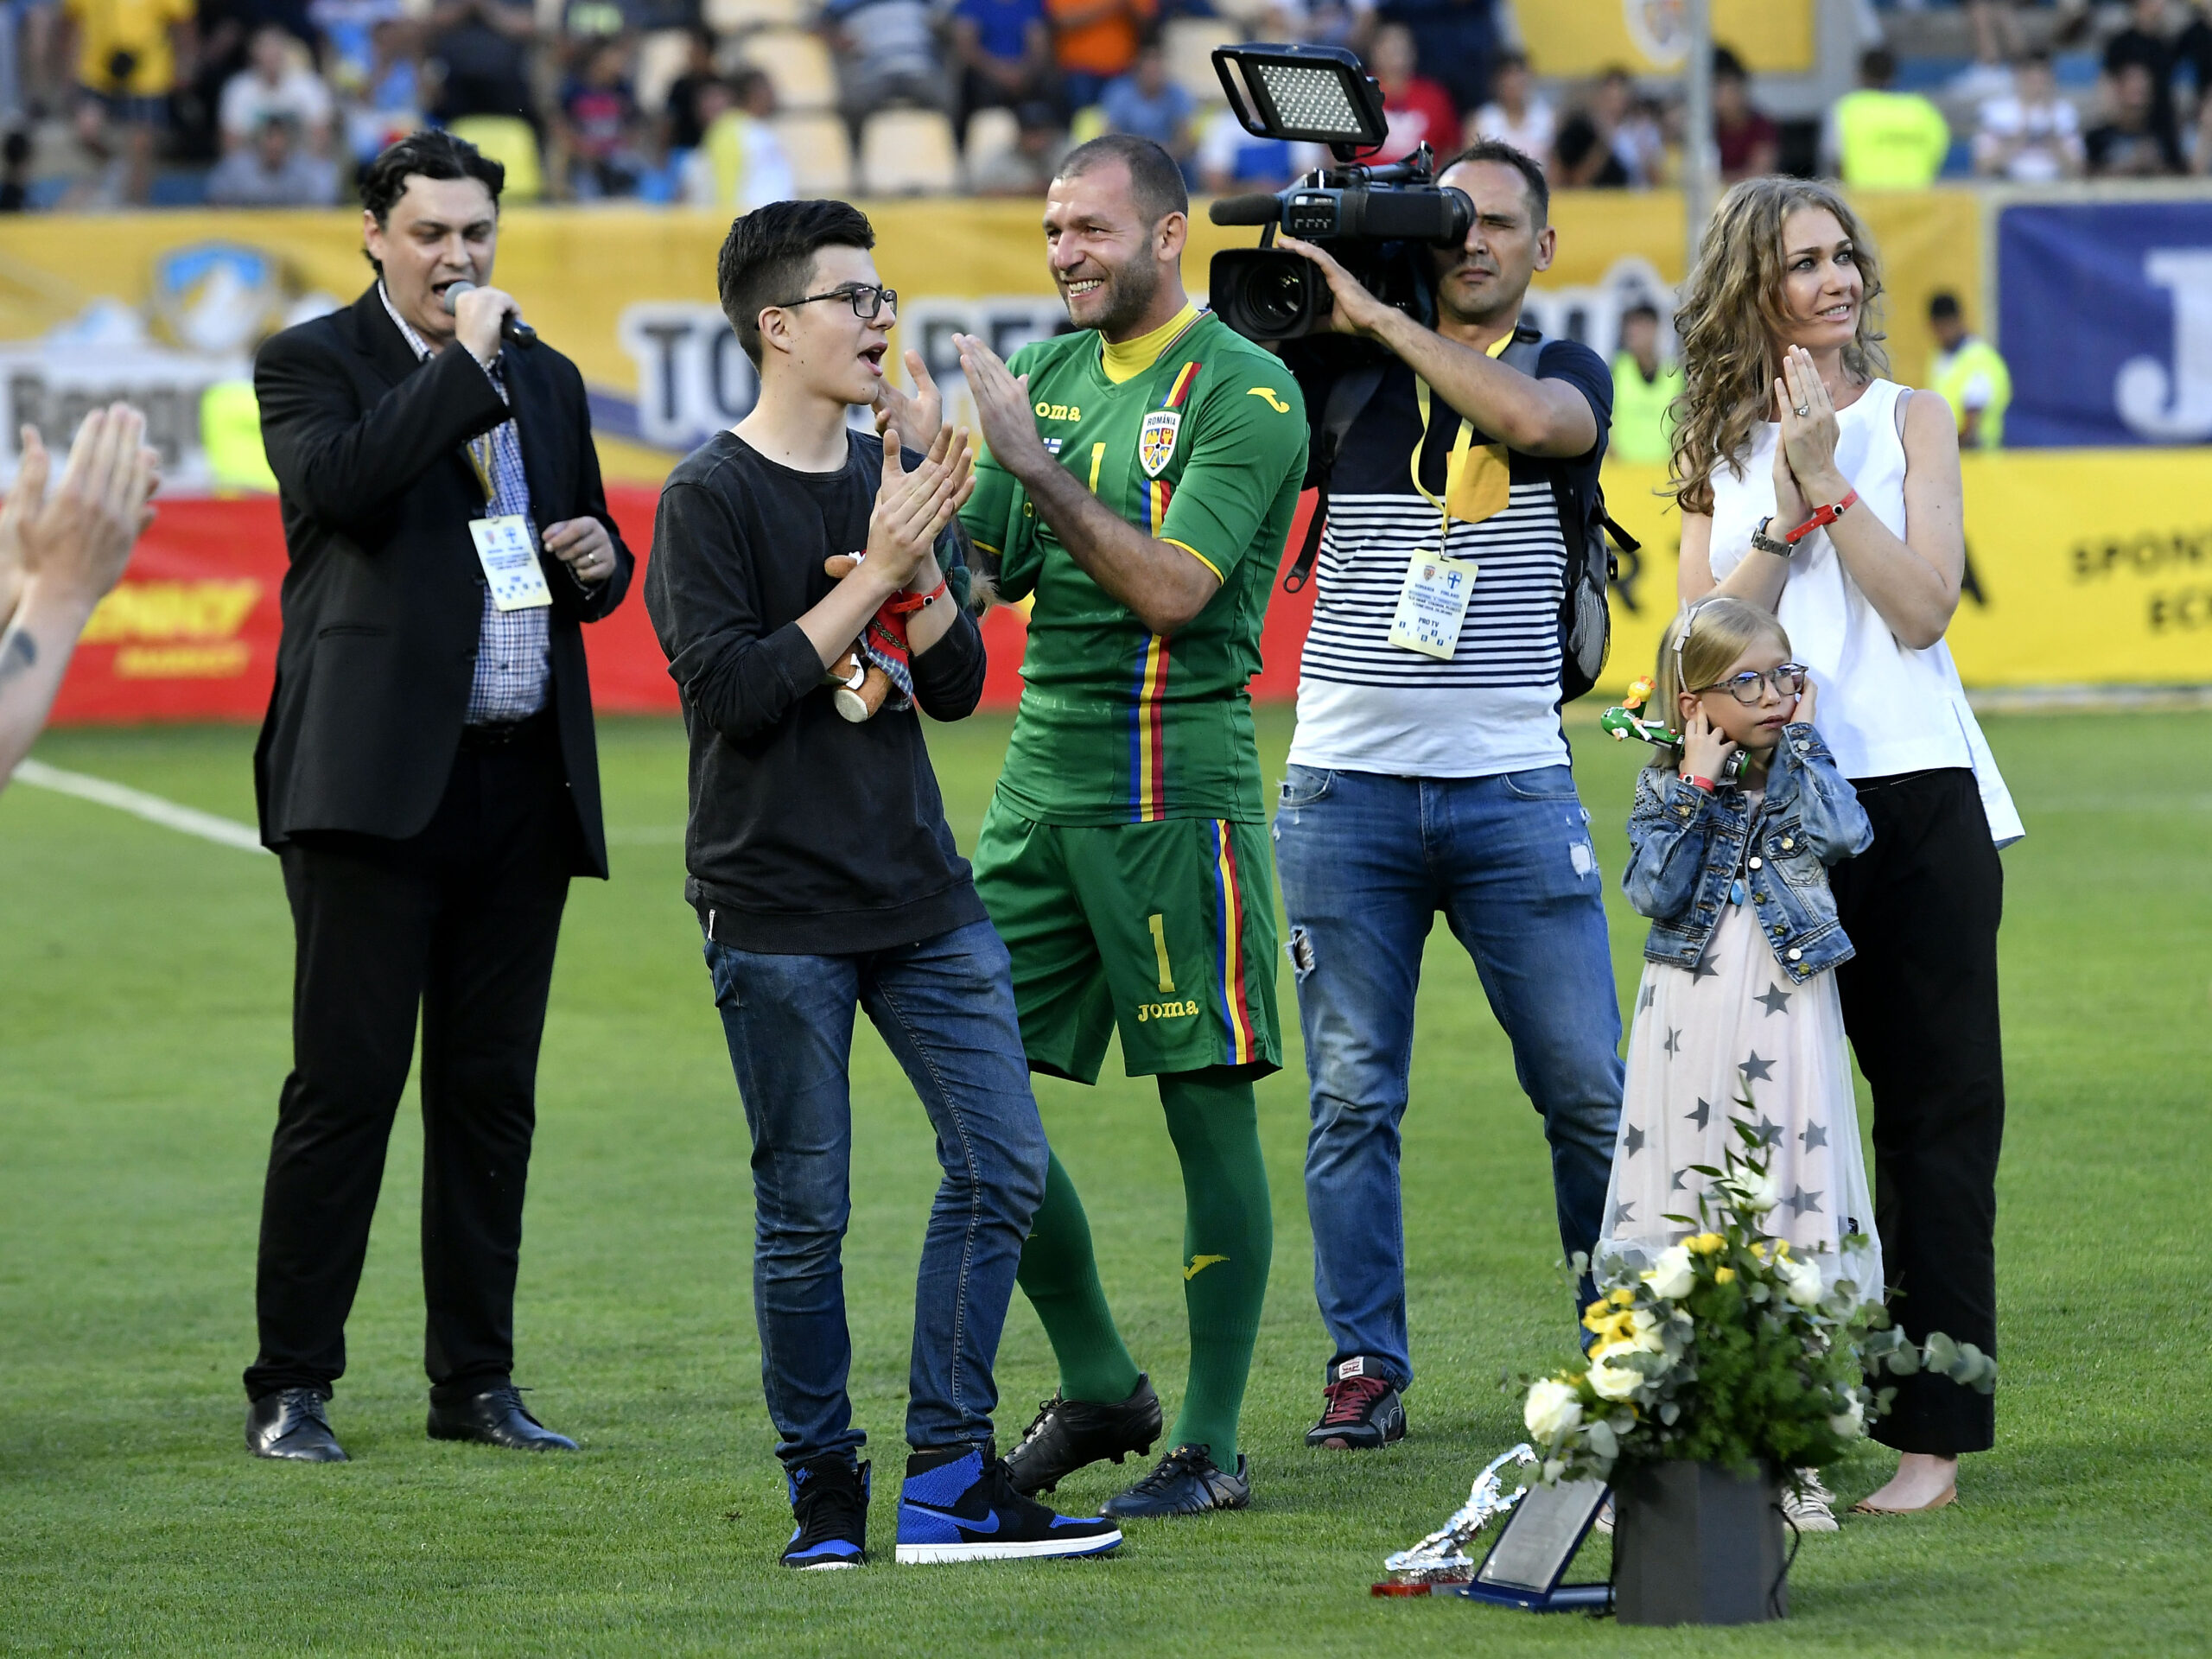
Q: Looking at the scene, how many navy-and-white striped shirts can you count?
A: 1